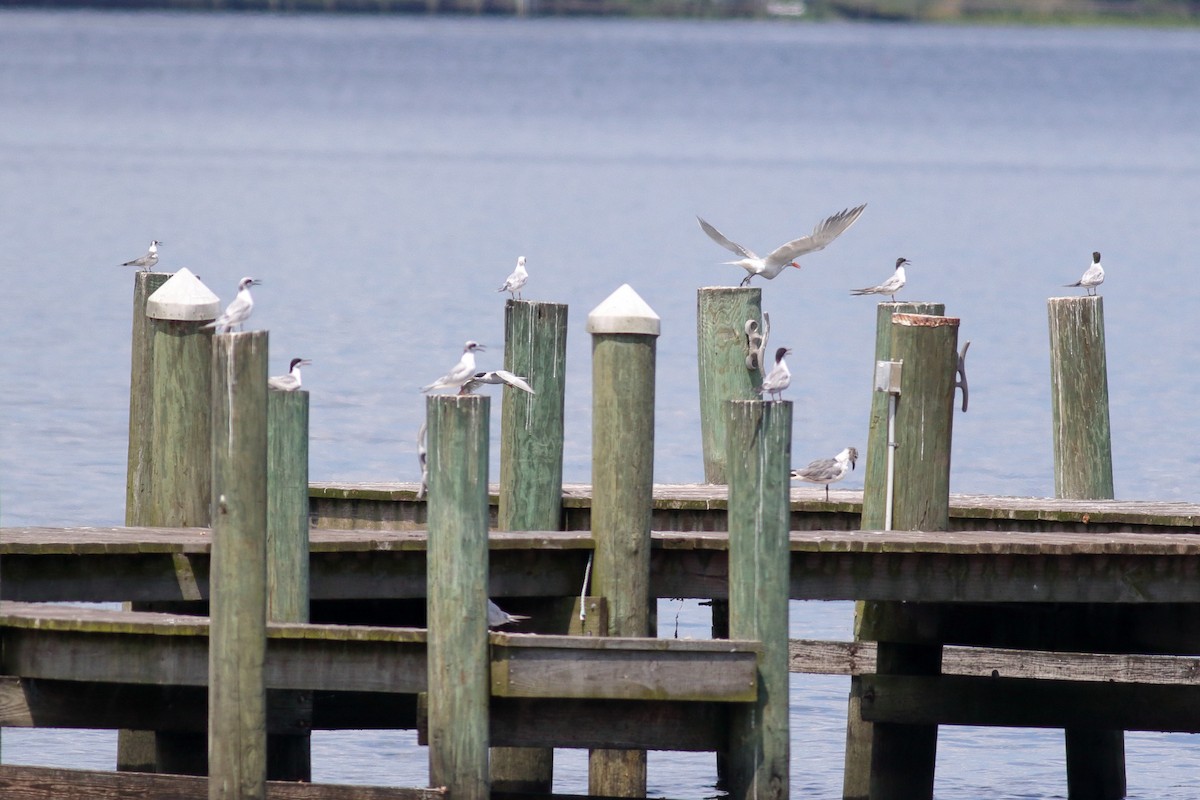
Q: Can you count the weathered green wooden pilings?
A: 12